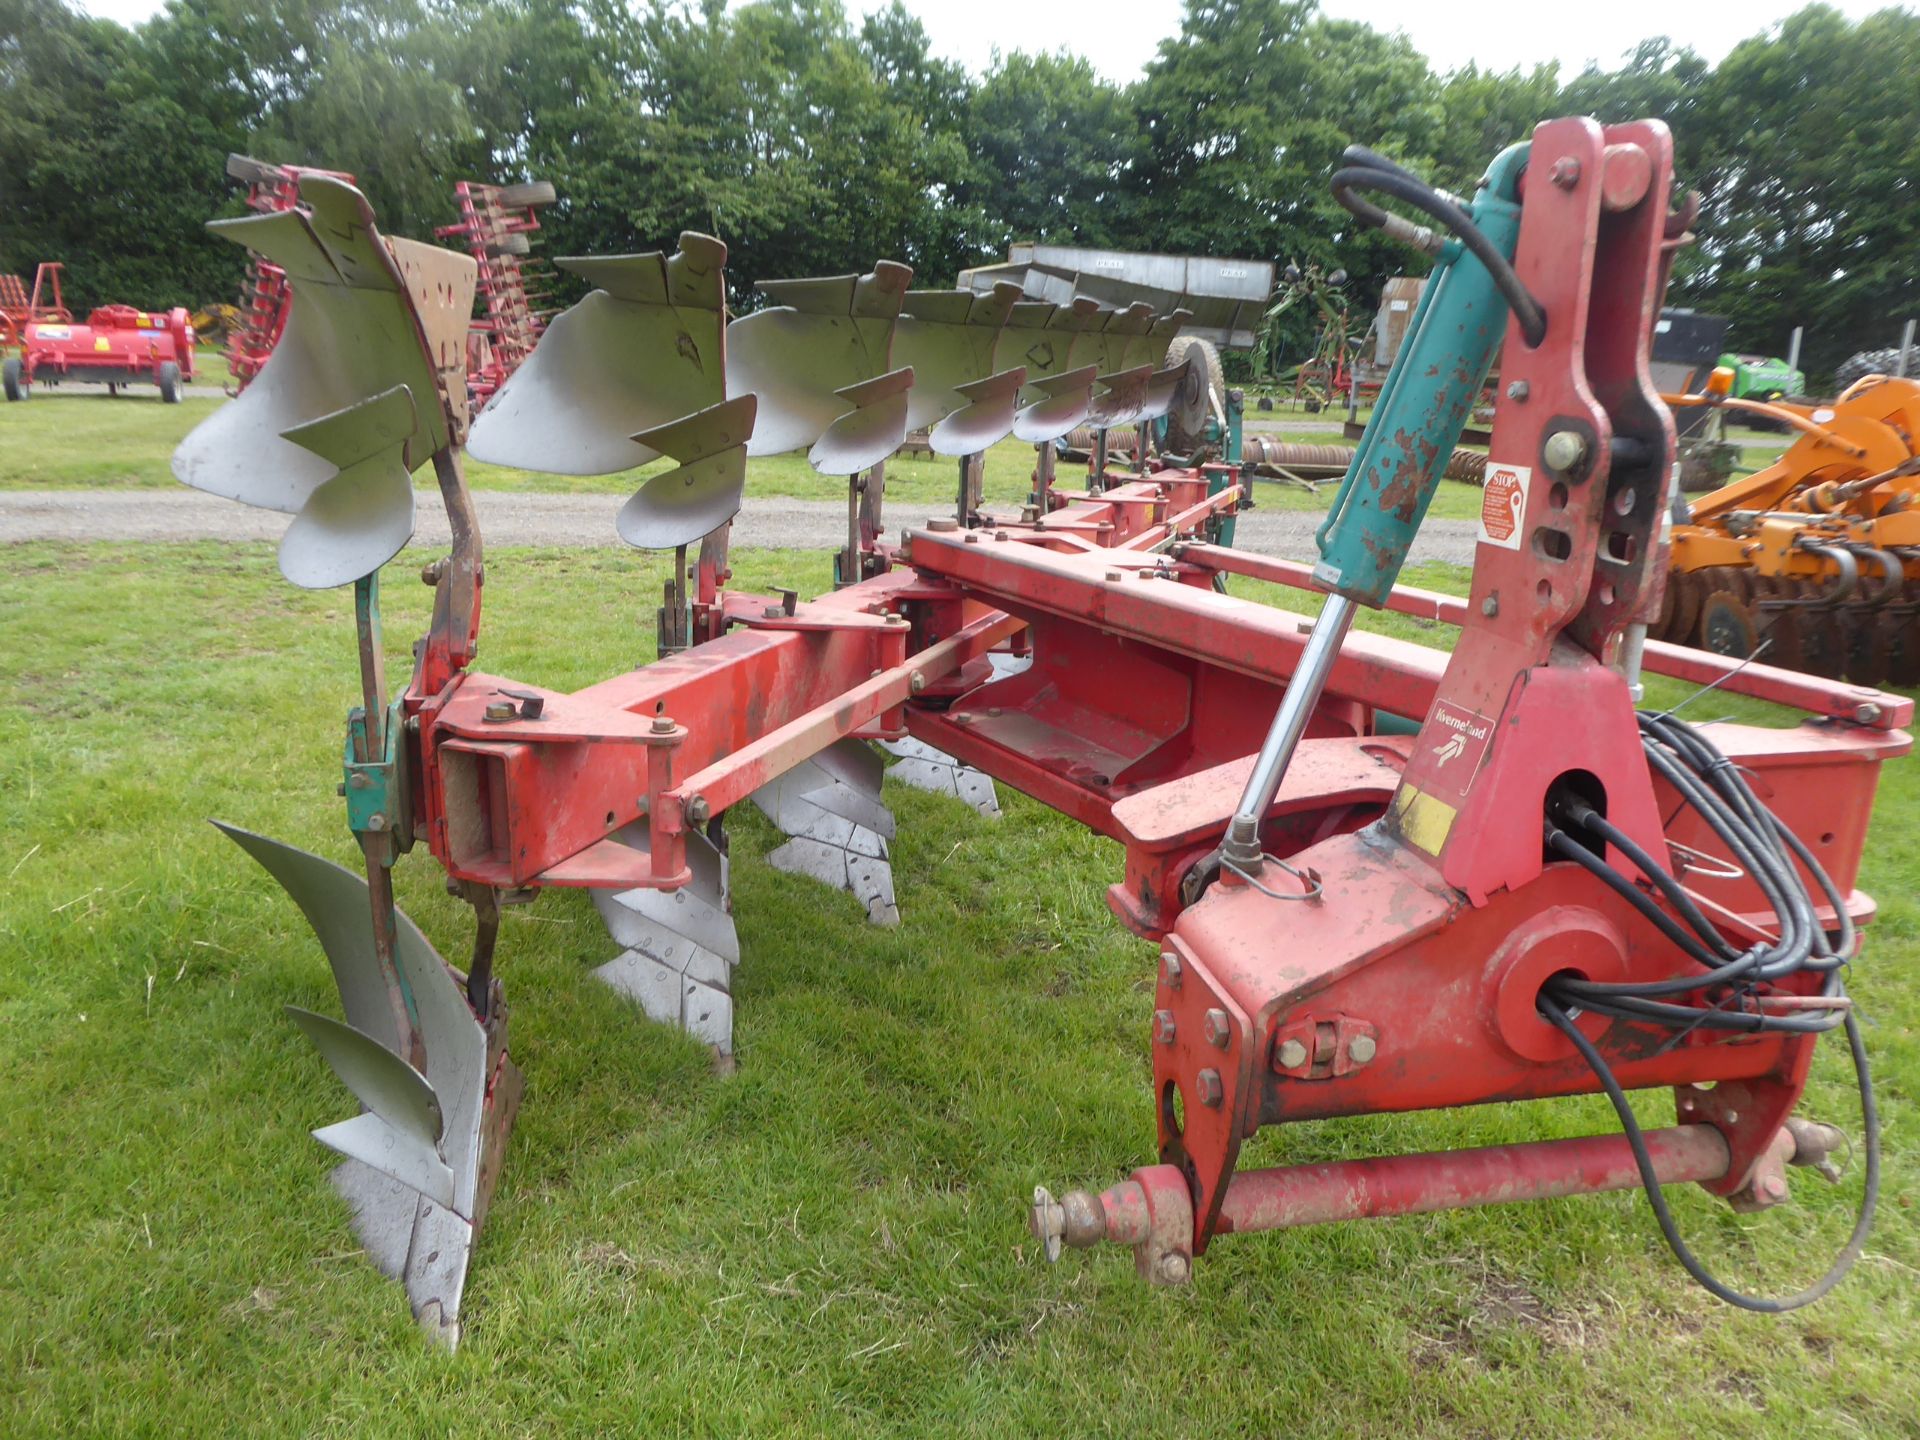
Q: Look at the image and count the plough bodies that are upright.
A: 7